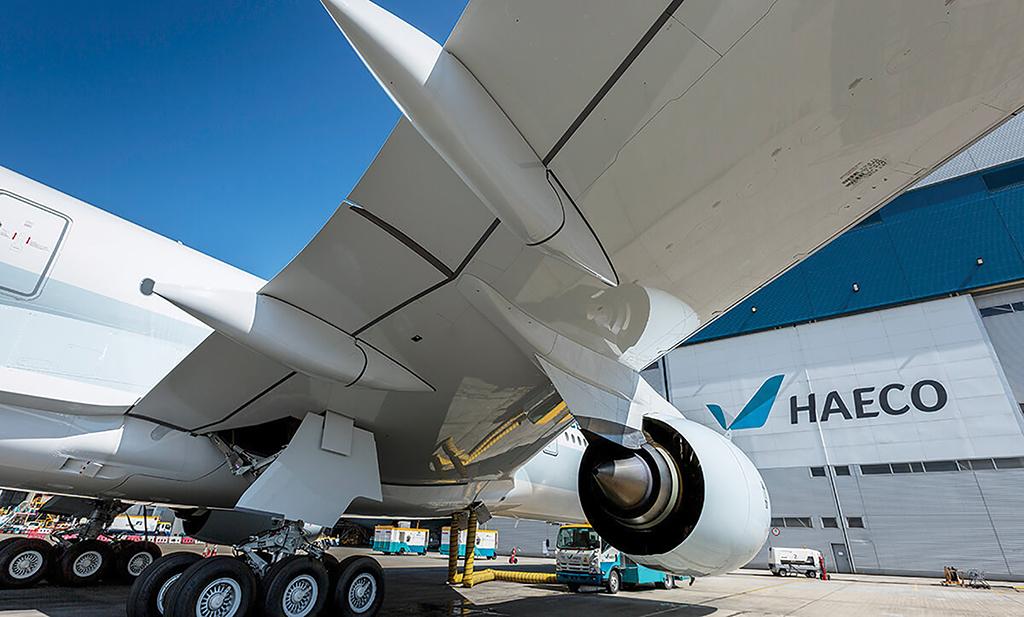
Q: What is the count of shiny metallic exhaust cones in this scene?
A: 1